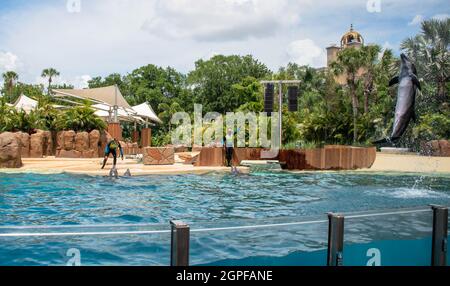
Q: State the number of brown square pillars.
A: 3